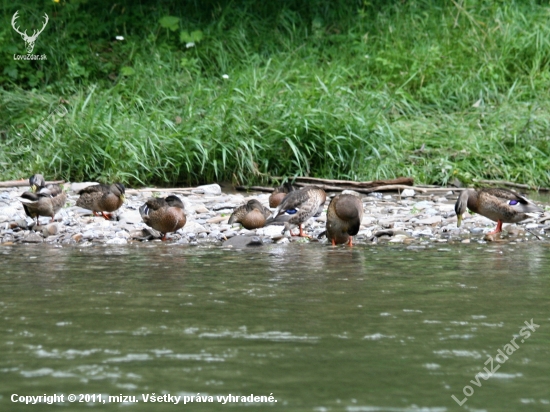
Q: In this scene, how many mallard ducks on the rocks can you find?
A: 8